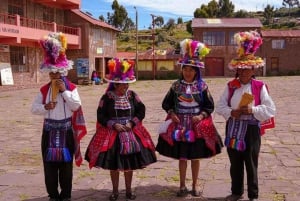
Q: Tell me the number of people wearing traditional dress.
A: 4